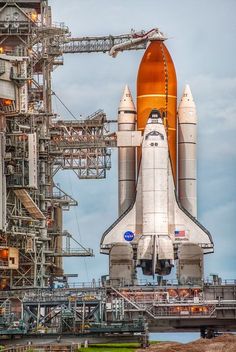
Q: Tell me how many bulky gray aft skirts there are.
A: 2